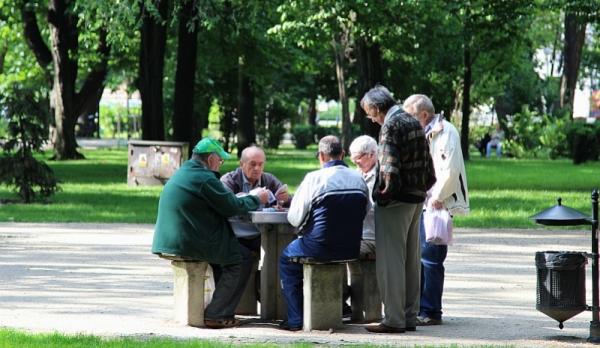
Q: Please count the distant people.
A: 1